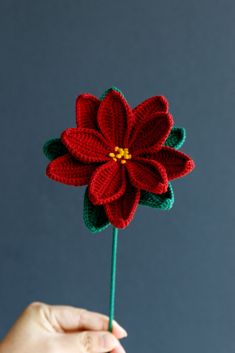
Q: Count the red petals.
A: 10